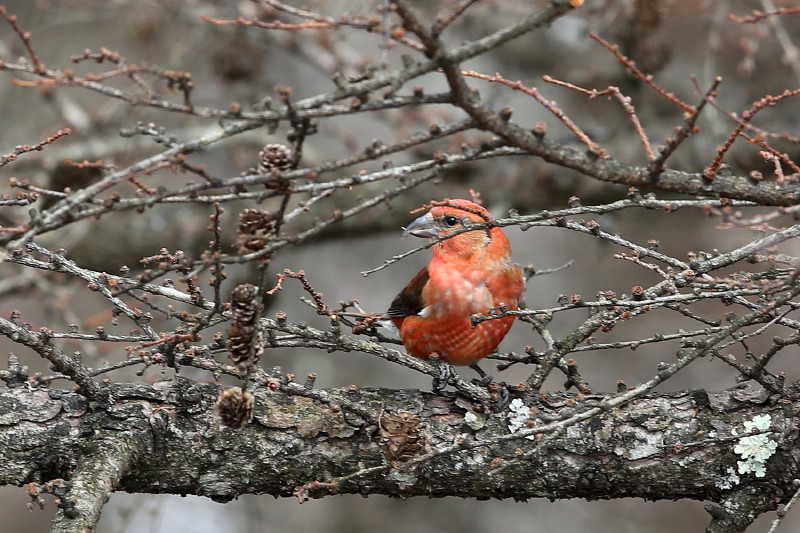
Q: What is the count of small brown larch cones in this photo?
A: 6